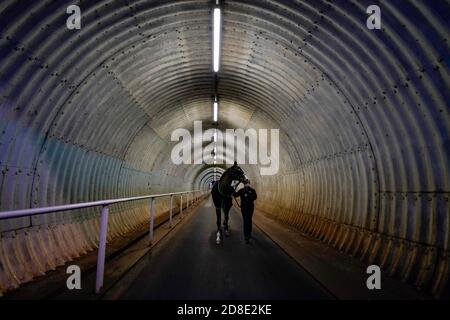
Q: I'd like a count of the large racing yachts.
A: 0